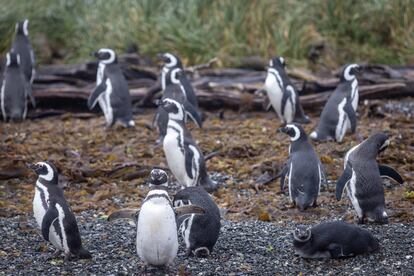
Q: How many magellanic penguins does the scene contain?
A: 14